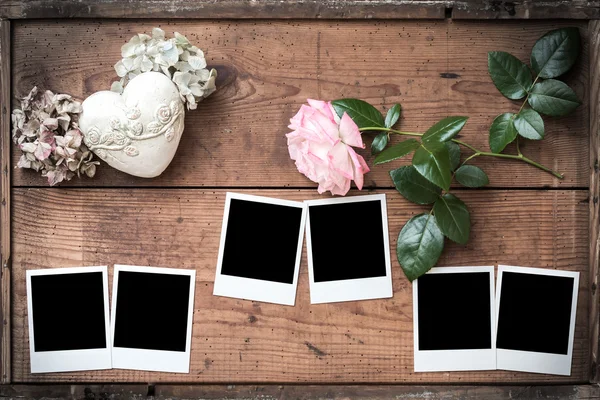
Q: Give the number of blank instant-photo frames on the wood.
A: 6